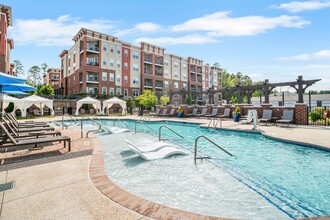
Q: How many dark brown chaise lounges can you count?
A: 5